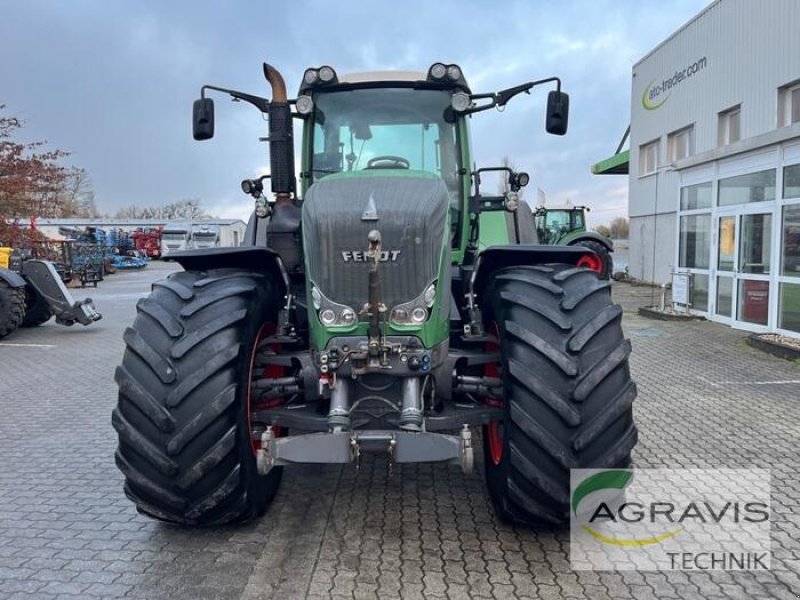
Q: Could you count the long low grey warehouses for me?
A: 1